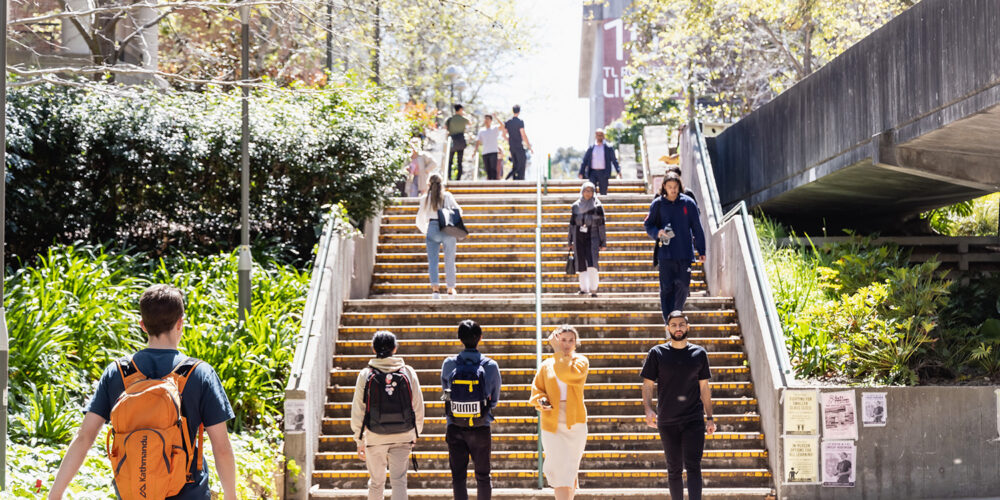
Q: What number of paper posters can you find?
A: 6